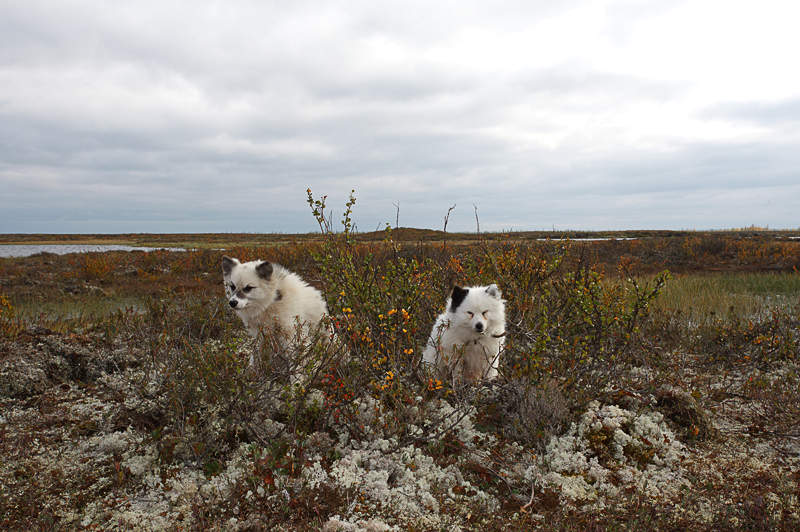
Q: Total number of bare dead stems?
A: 3